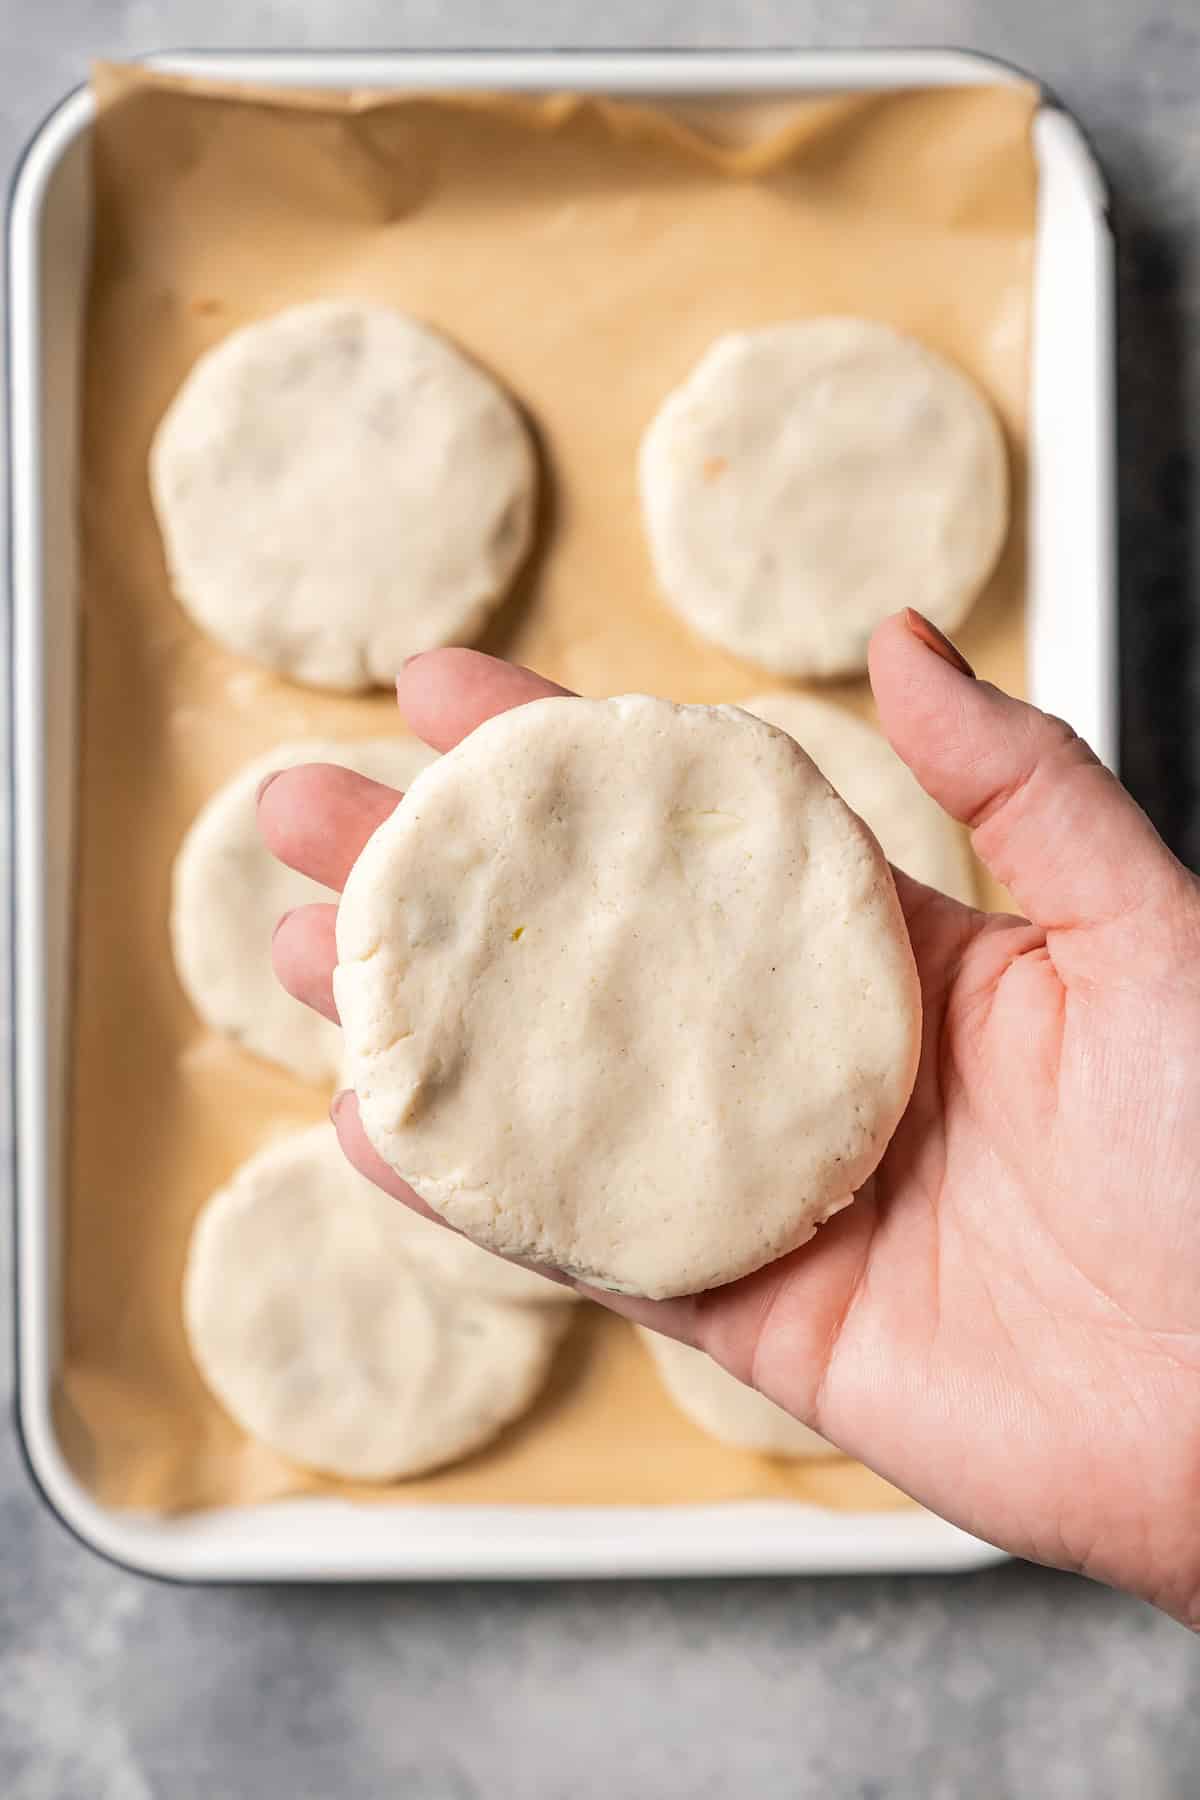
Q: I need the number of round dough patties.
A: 7